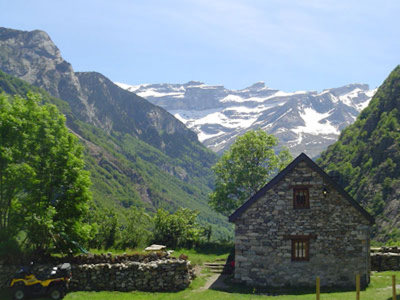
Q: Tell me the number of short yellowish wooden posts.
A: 3